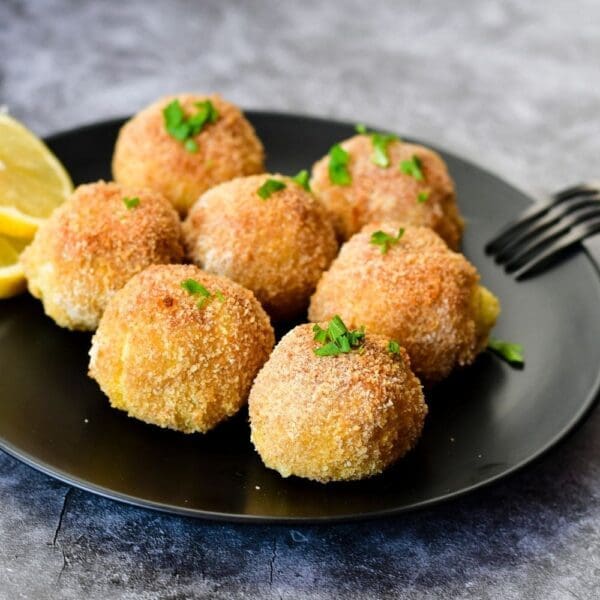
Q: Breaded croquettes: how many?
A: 7